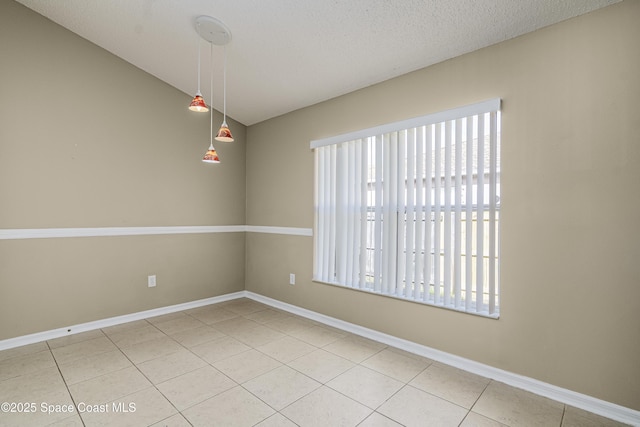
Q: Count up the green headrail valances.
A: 0